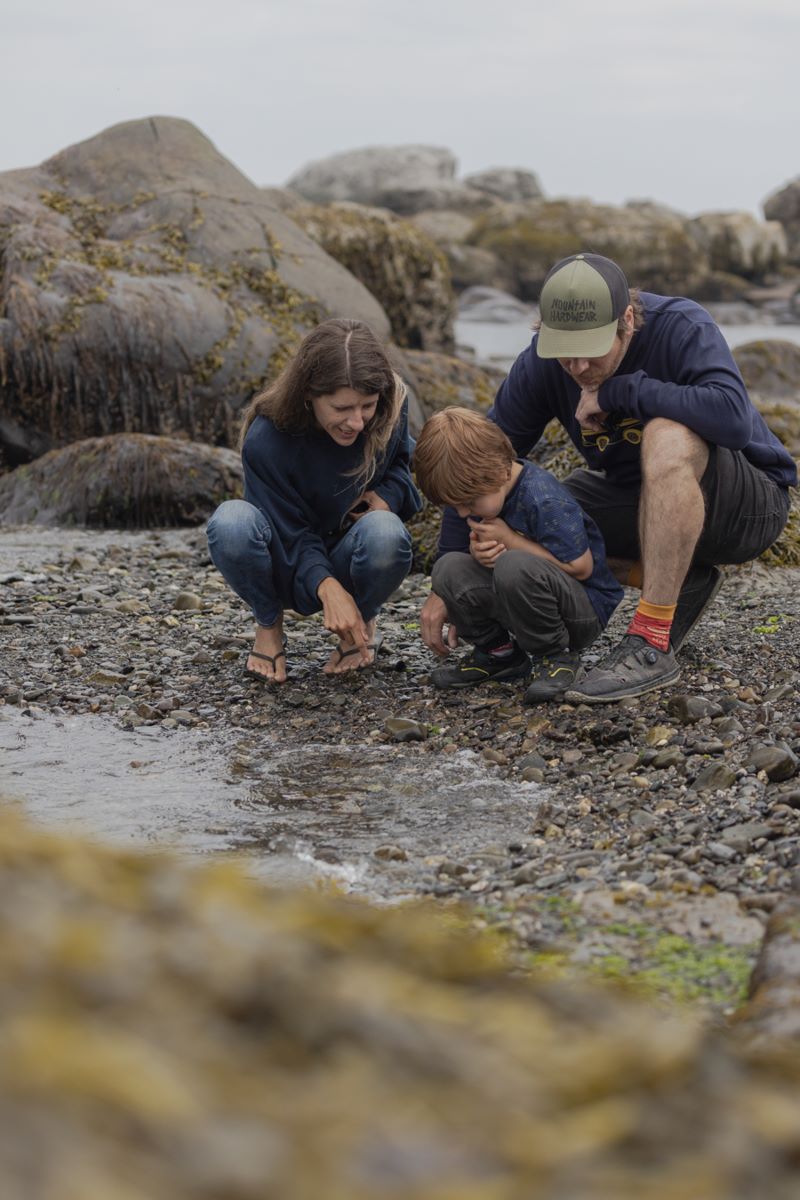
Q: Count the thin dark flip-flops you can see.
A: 2